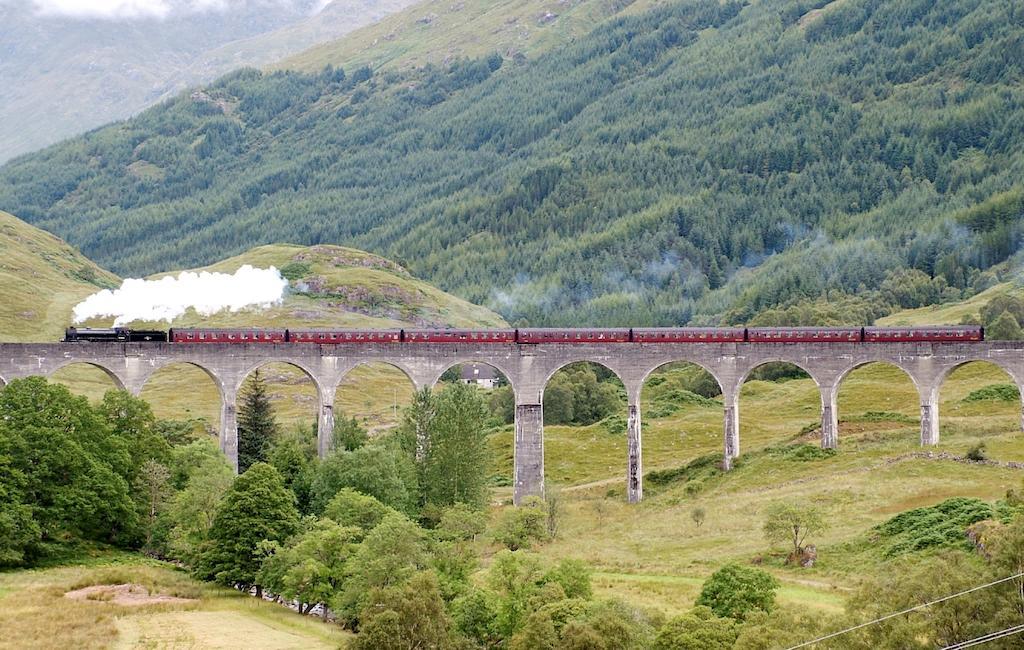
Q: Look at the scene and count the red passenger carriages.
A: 7